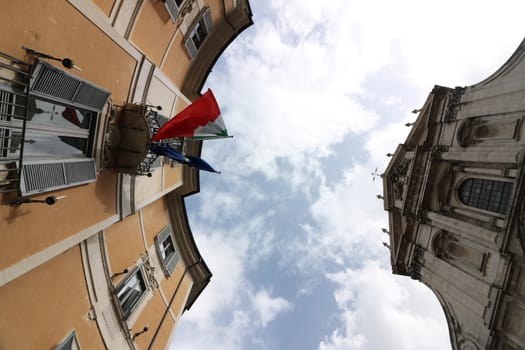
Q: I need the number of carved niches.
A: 2